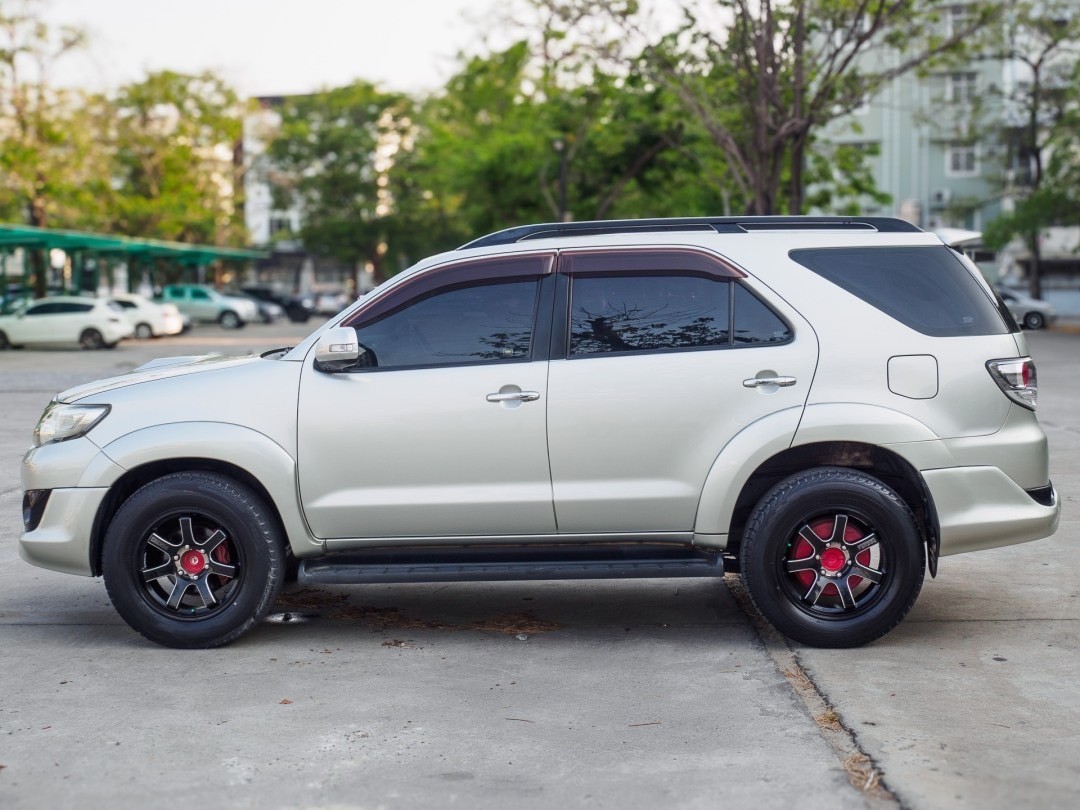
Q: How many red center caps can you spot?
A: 2